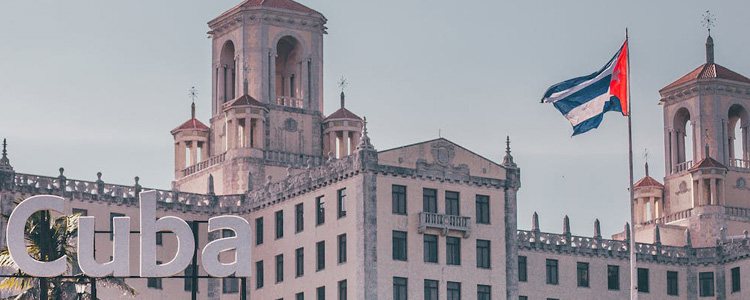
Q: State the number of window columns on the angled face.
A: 5